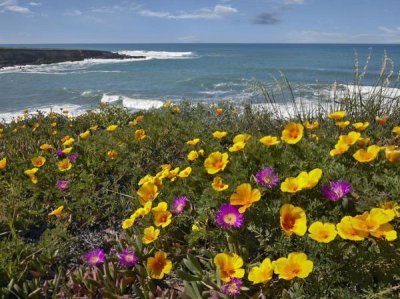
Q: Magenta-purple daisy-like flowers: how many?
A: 10